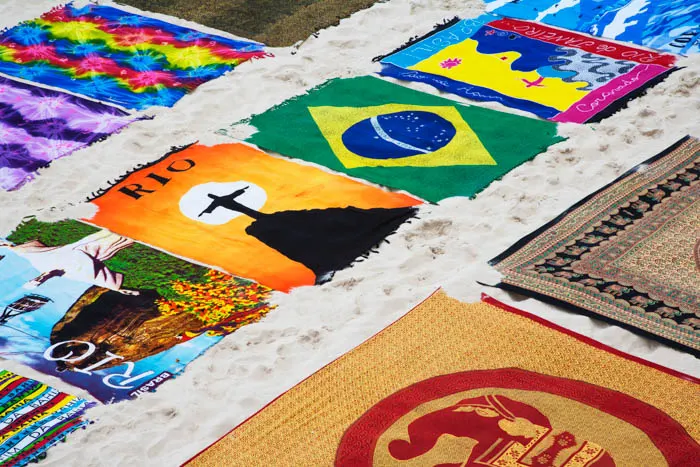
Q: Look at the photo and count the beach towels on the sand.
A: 11